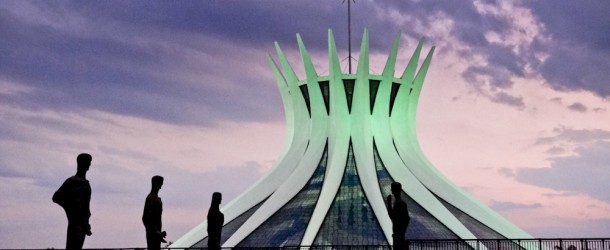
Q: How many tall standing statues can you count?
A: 4